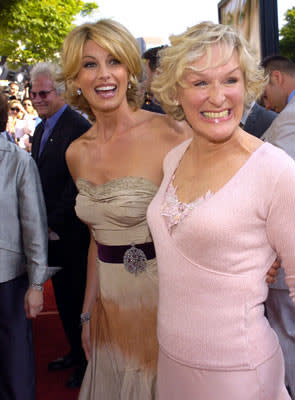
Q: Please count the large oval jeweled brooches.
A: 1